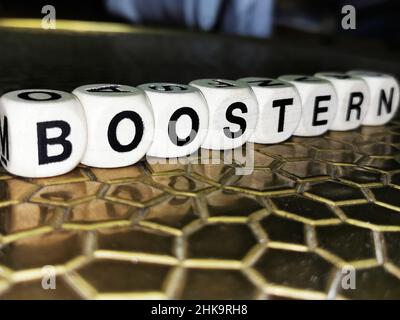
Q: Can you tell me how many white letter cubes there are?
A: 8